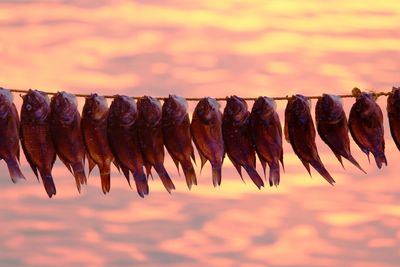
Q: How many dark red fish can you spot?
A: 14